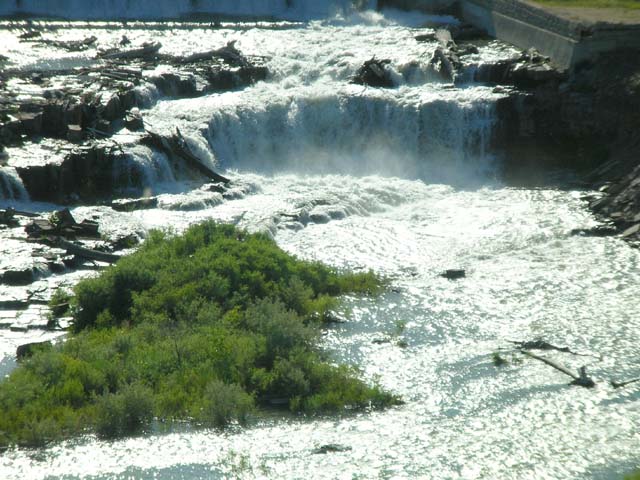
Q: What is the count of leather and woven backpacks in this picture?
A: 0